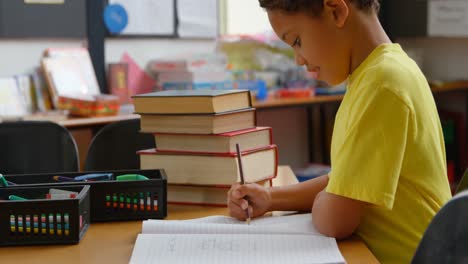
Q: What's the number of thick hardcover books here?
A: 5